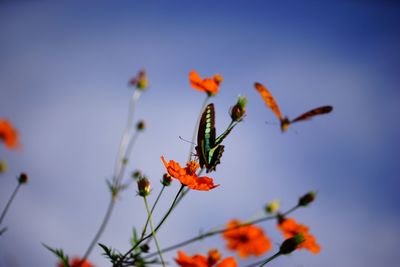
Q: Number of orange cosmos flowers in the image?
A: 7